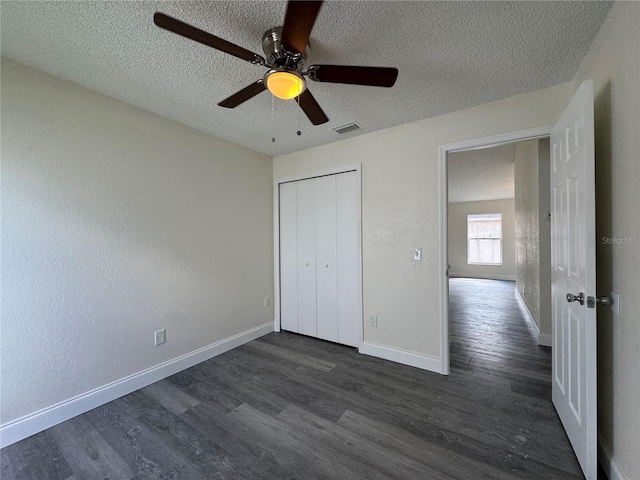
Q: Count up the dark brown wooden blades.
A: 5